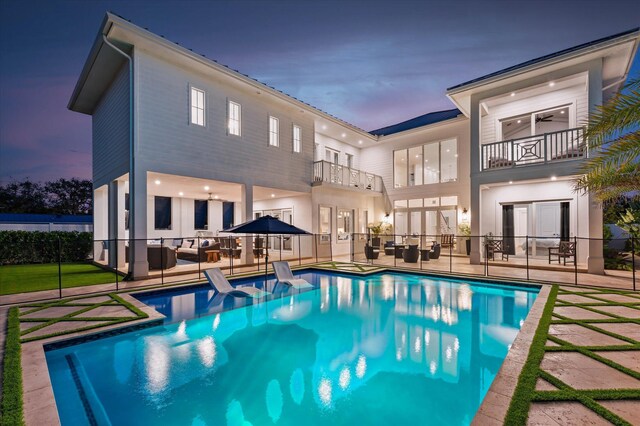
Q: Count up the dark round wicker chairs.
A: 4